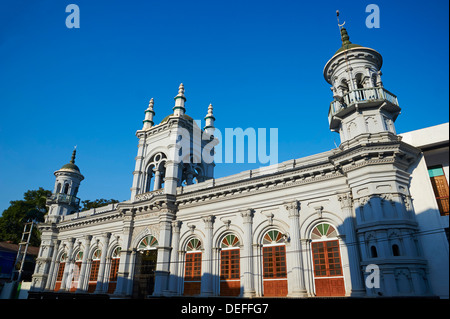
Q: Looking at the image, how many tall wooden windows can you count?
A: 8